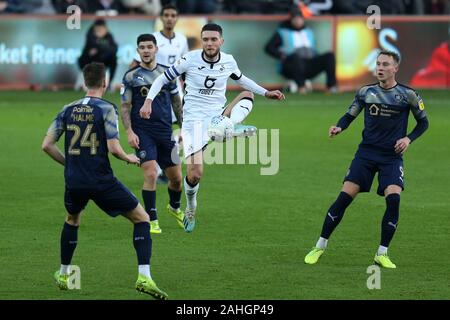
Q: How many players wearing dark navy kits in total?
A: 3